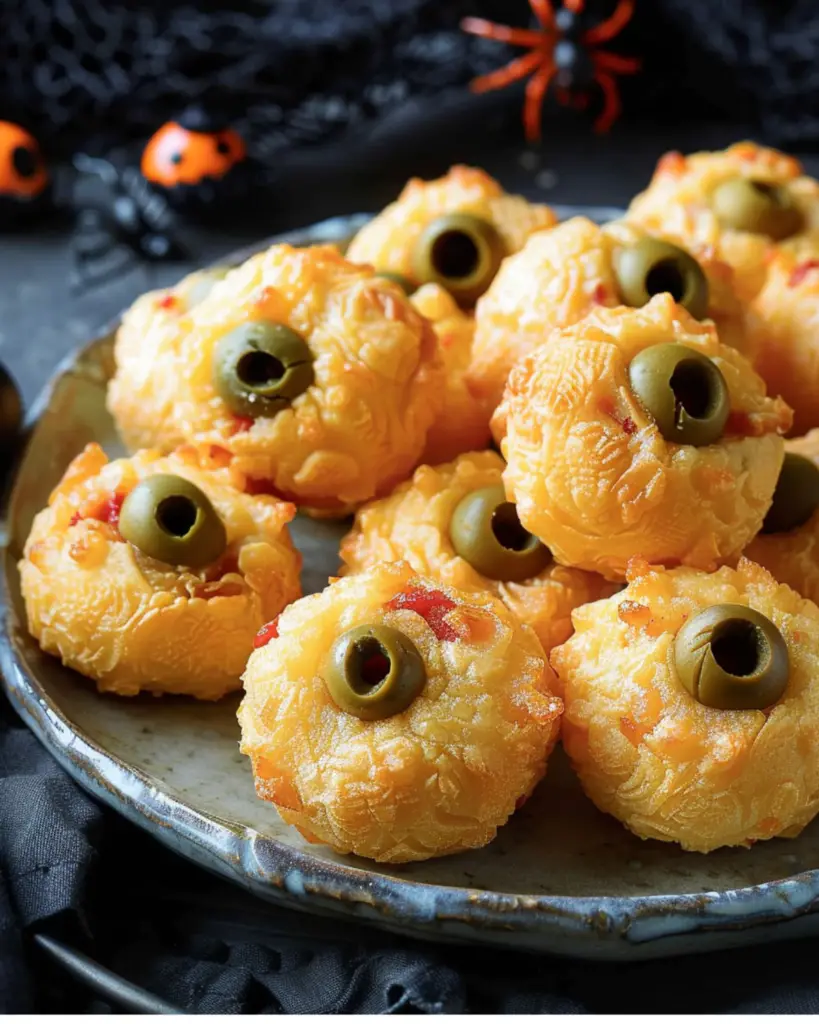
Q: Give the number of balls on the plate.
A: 13